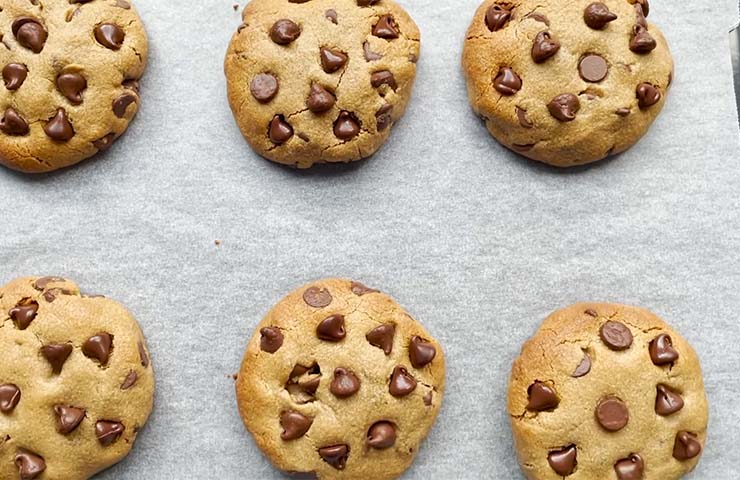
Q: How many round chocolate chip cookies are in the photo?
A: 6